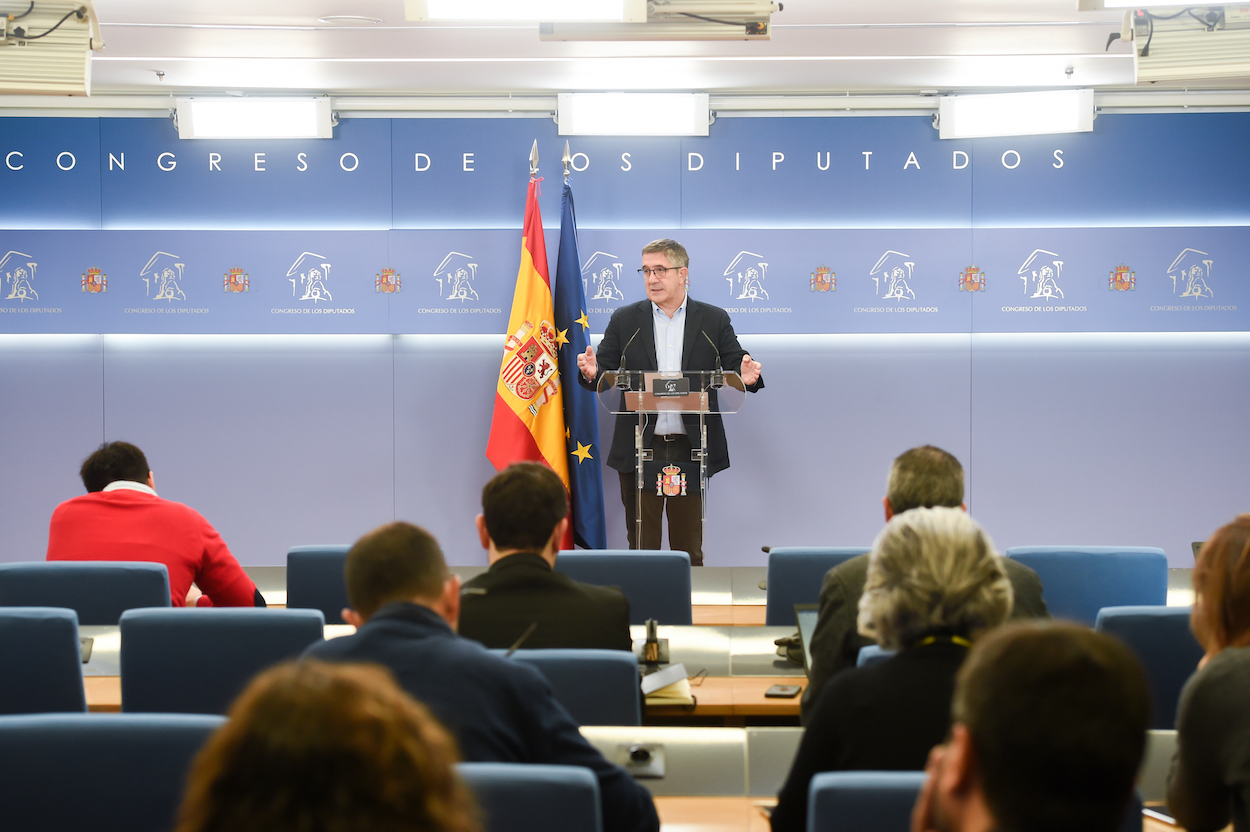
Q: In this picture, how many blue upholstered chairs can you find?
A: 13